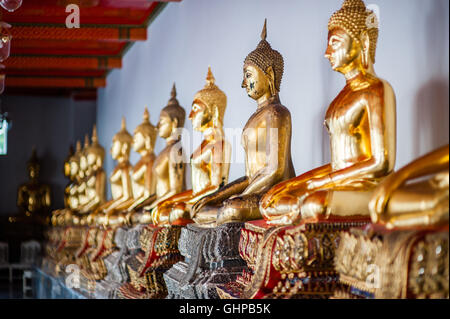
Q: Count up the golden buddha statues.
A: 12